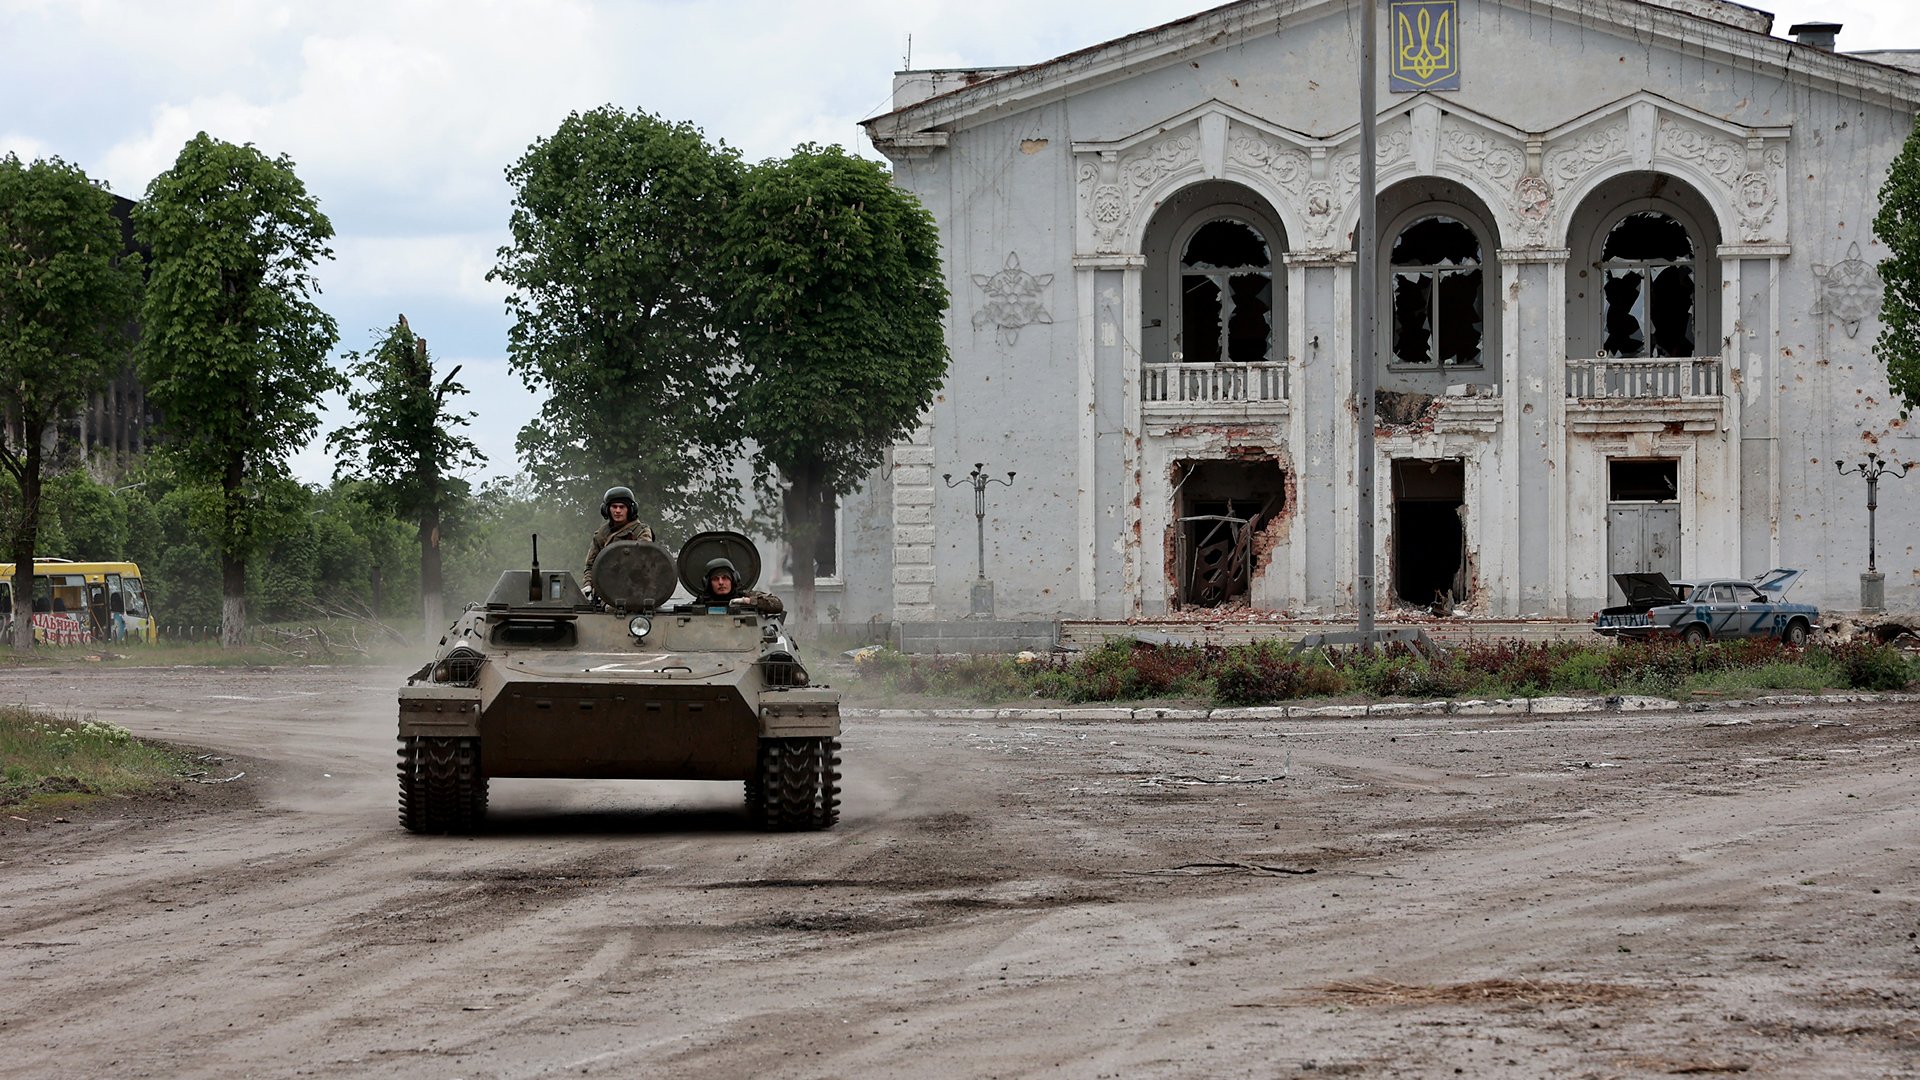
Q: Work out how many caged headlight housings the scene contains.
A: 2